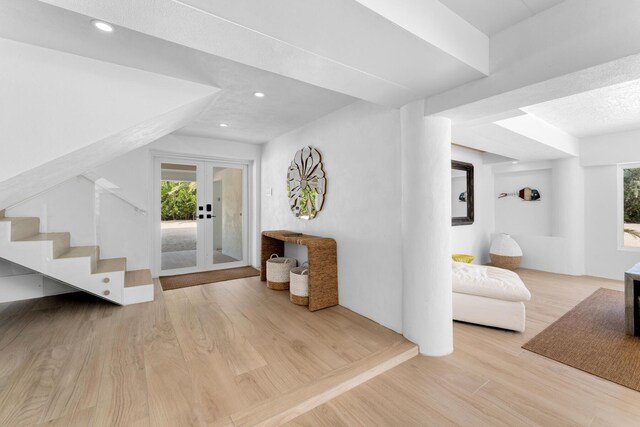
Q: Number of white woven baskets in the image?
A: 2